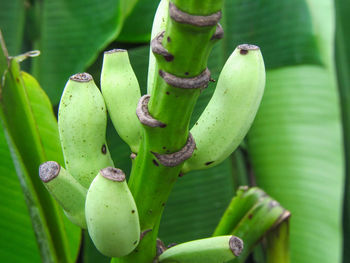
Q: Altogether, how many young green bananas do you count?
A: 7